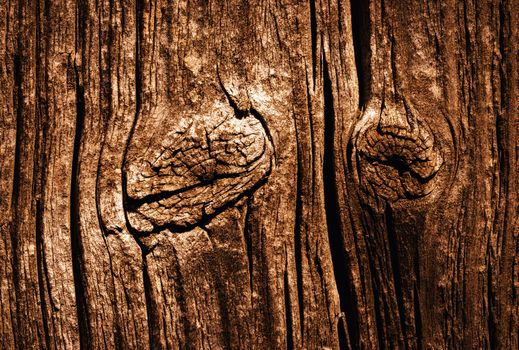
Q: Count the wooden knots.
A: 2